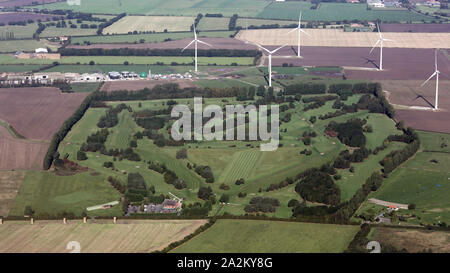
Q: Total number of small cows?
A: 0